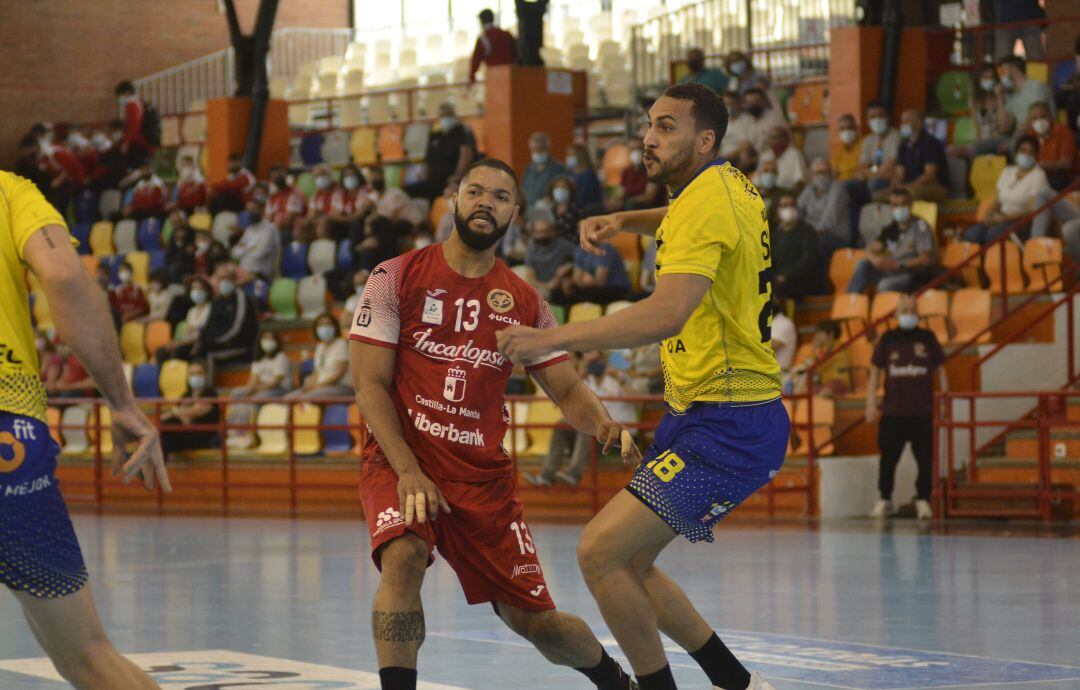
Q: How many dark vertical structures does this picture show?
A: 3